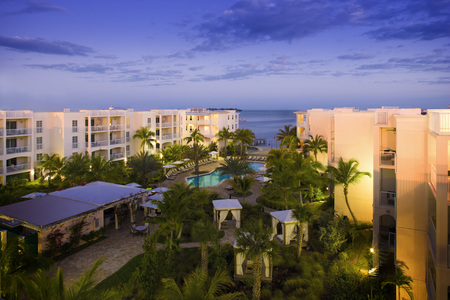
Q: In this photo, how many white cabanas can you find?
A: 3